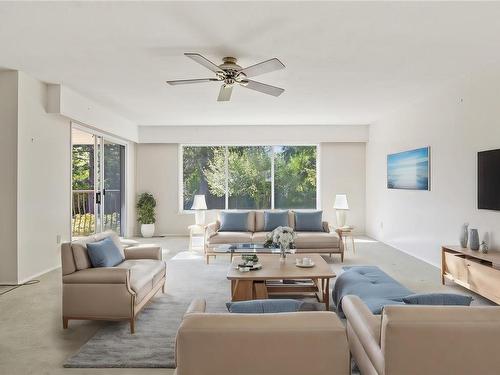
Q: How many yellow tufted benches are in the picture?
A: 0